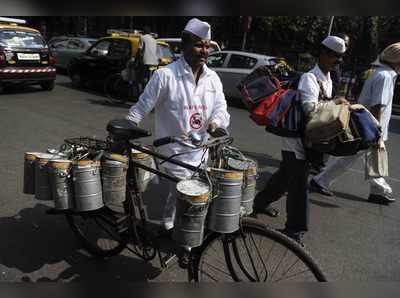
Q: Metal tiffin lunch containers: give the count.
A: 9